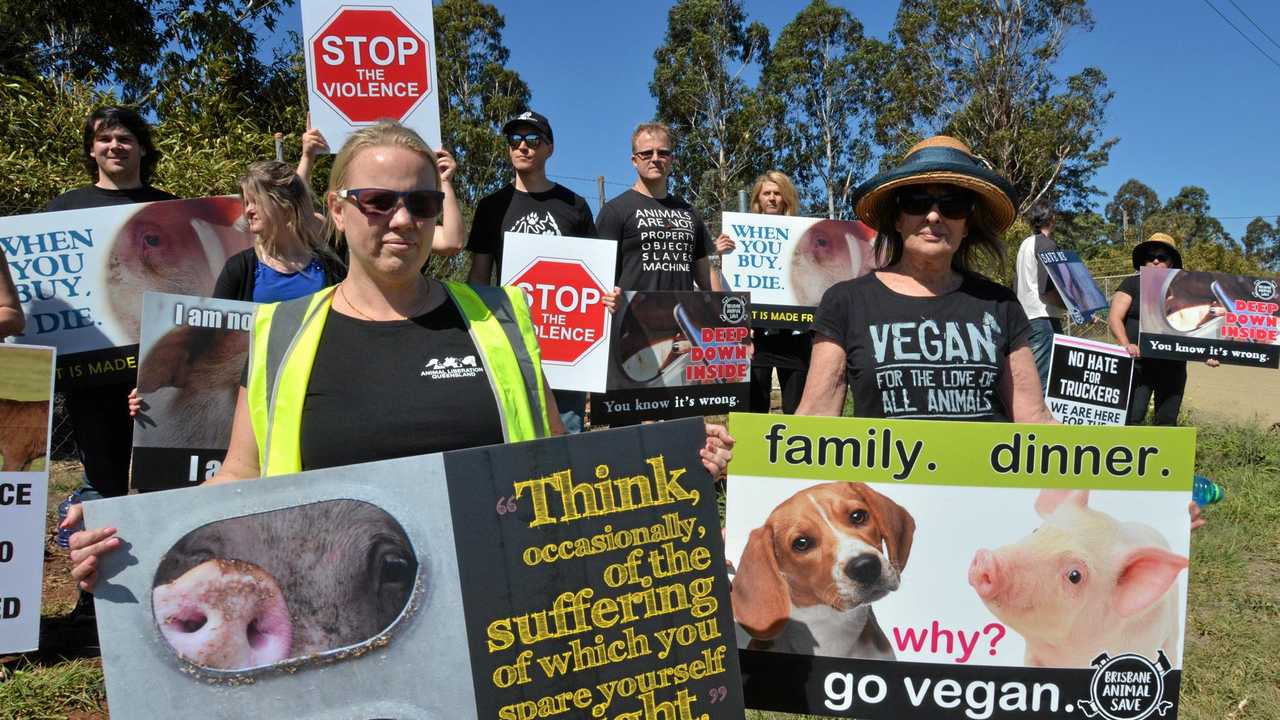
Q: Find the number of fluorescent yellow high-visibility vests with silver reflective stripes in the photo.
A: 1